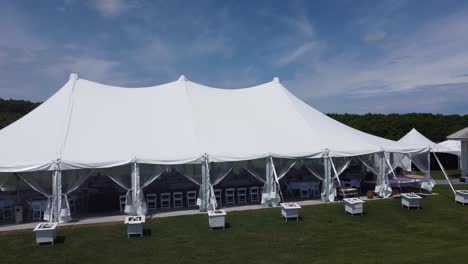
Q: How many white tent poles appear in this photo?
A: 7